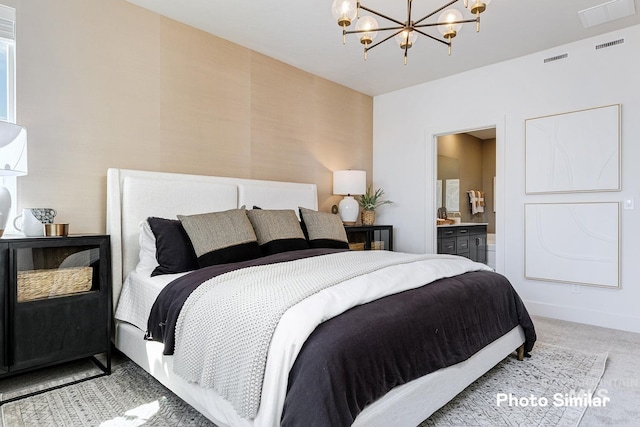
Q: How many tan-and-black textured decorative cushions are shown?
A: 3